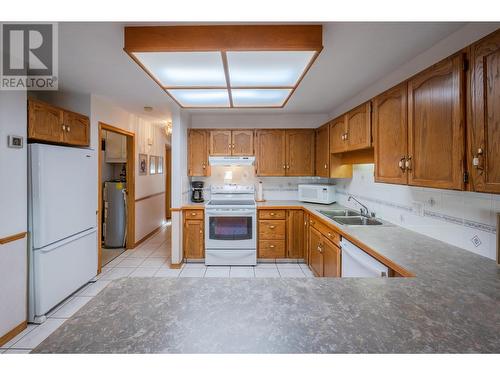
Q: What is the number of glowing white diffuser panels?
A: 4